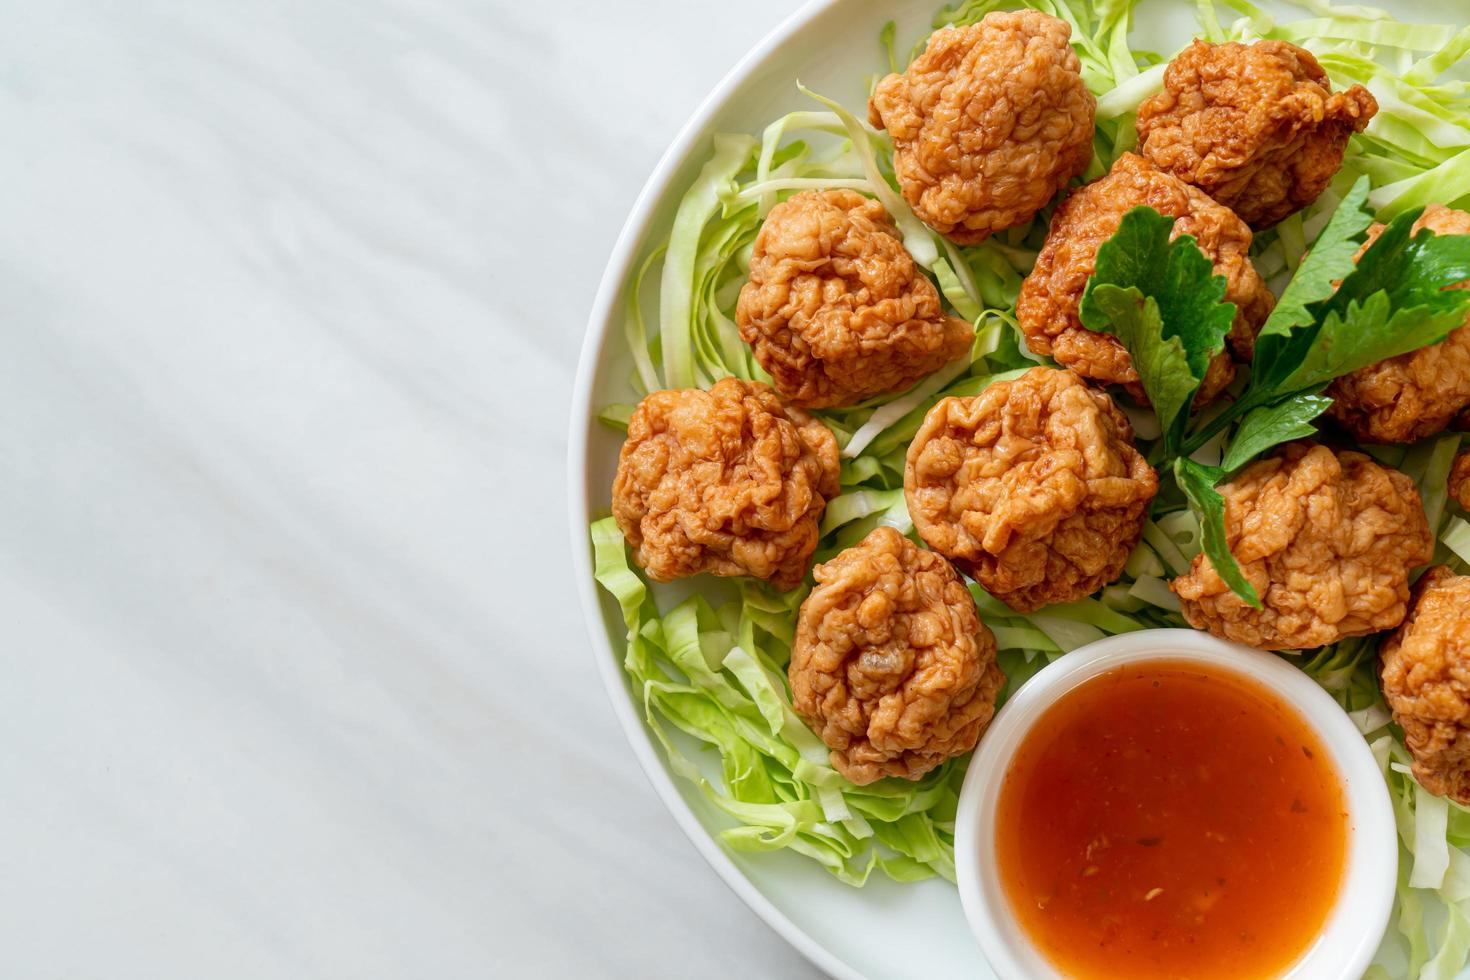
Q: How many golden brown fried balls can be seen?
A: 11